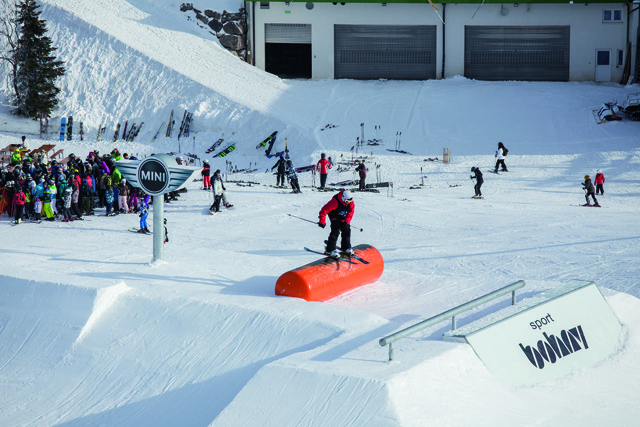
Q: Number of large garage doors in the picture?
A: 3